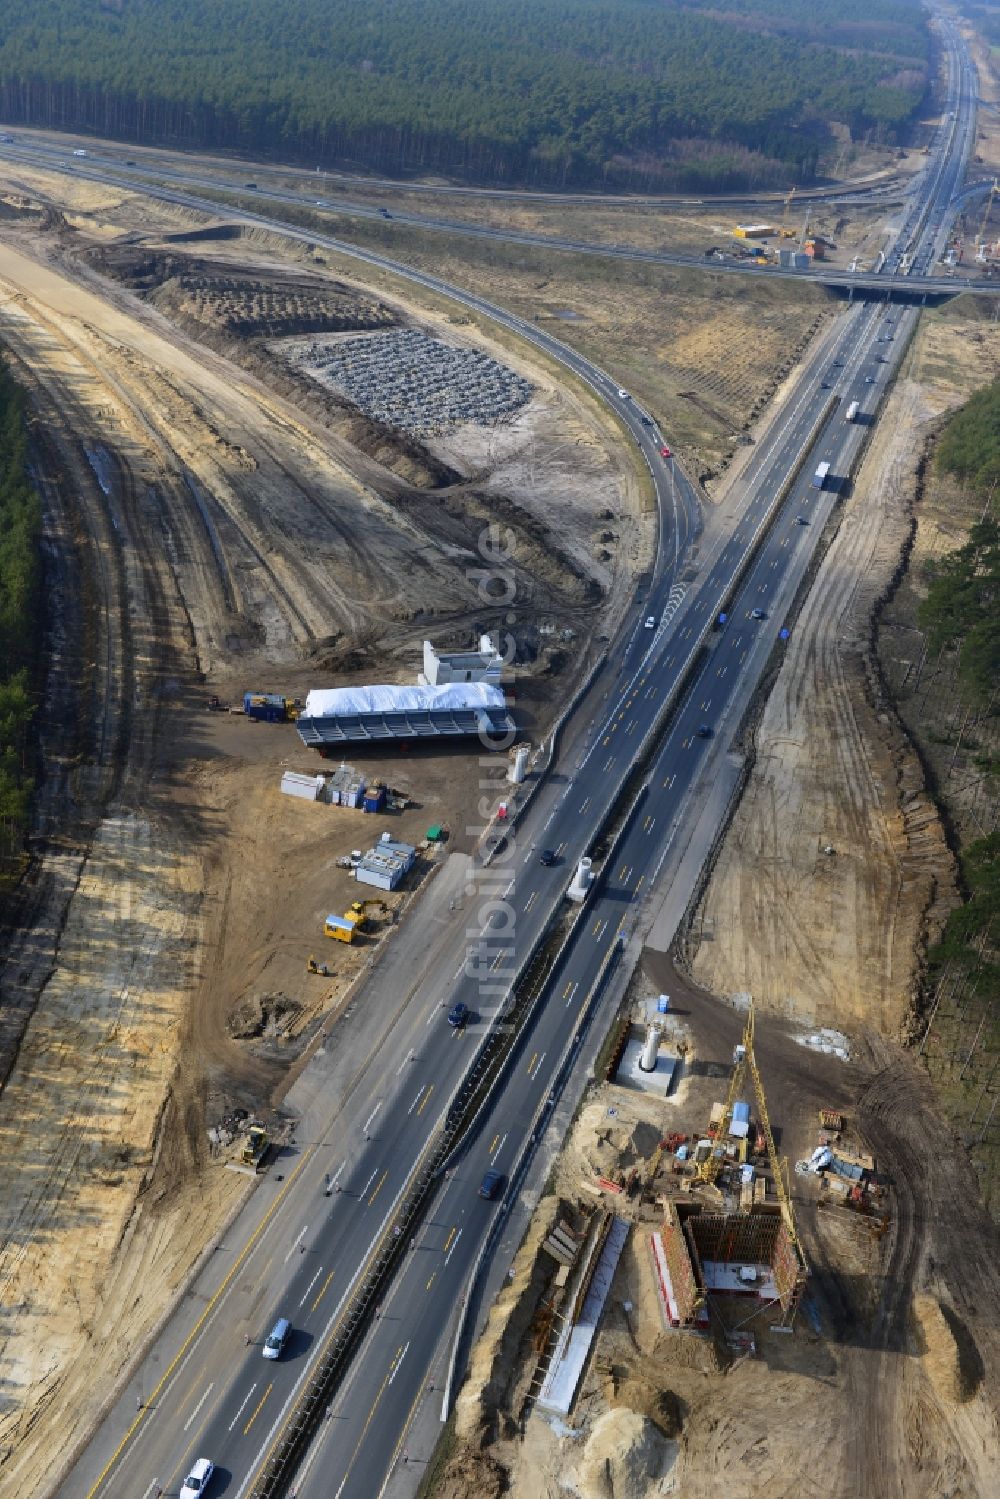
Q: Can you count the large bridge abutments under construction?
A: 2